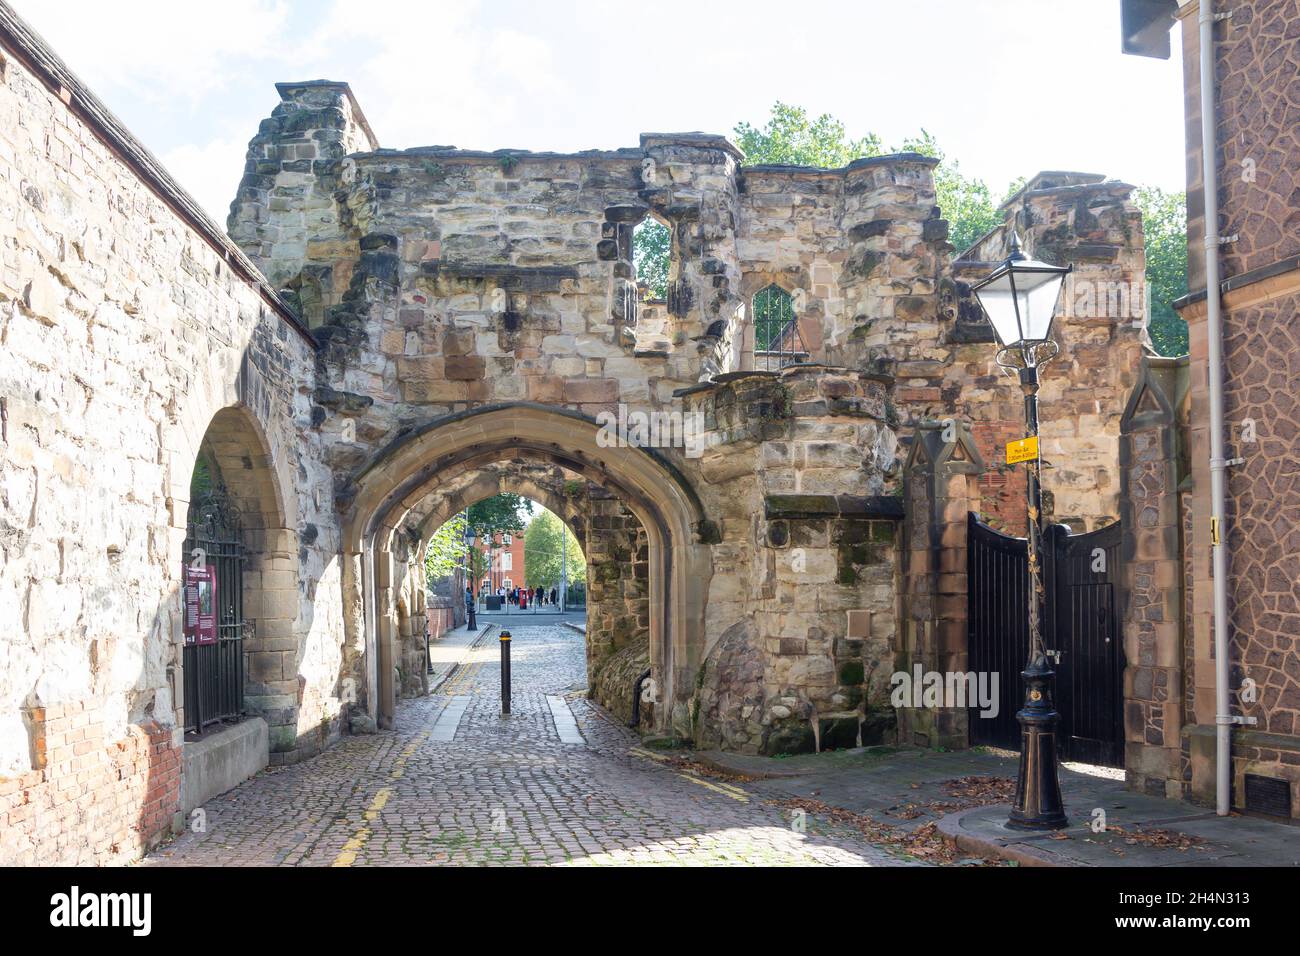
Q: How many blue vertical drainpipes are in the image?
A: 0